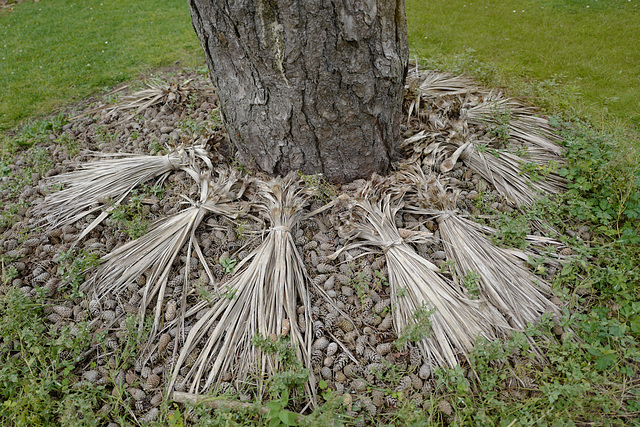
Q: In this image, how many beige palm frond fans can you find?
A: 9